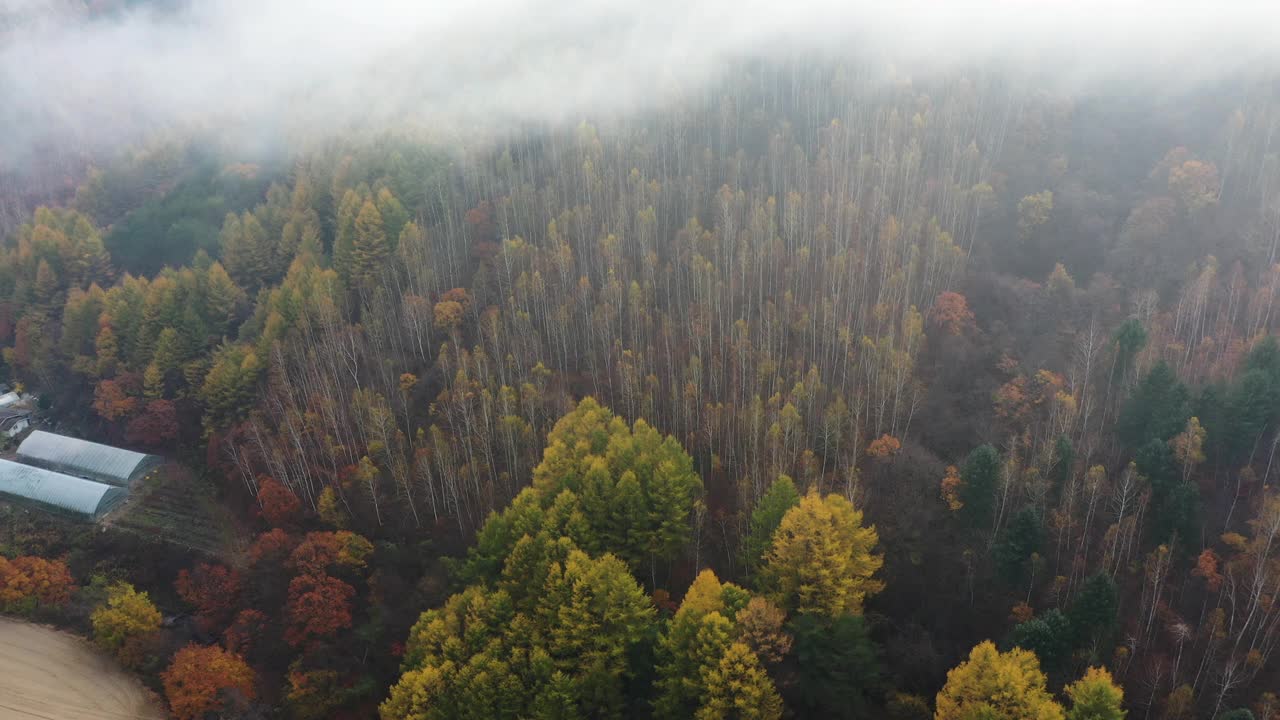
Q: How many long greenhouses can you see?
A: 2